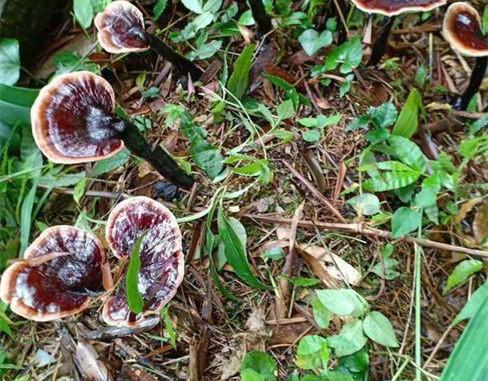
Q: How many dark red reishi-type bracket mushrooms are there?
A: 6